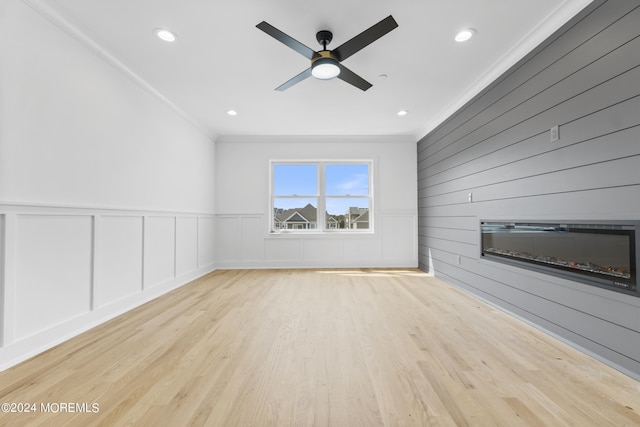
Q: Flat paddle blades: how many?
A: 4